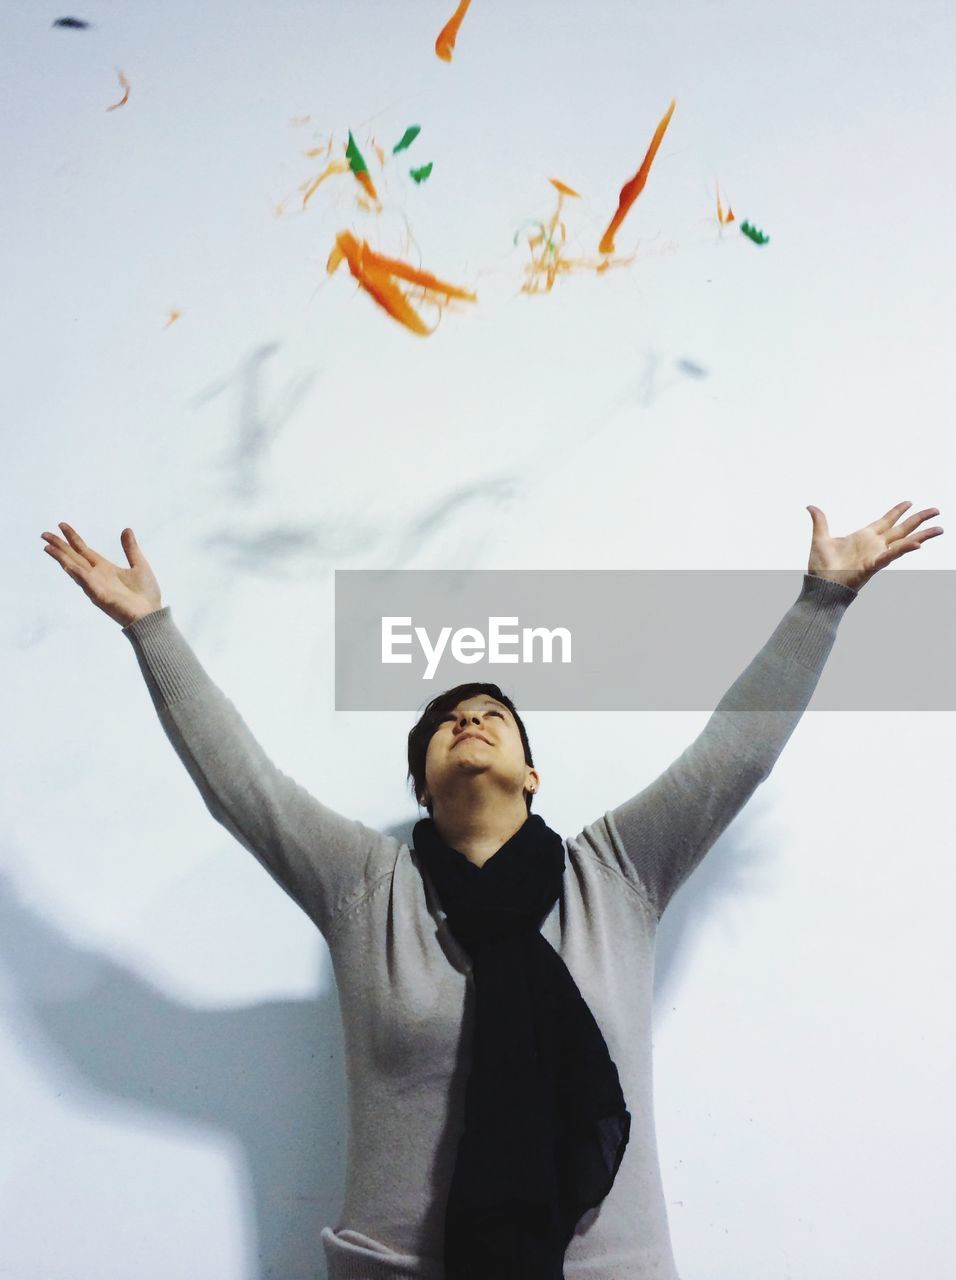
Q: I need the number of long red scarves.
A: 0